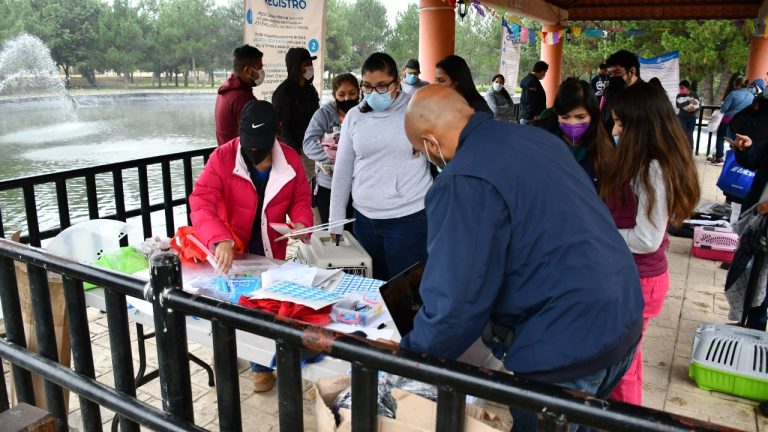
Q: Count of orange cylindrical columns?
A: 3